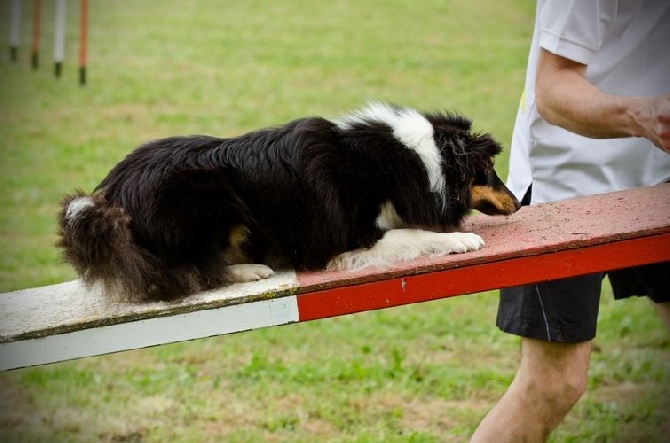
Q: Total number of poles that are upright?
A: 4